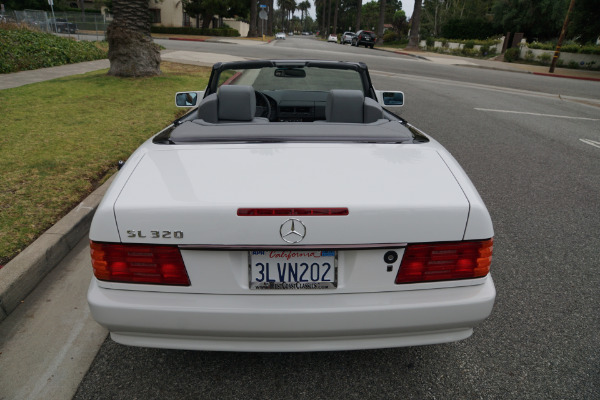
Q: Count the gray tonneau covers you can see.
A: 1